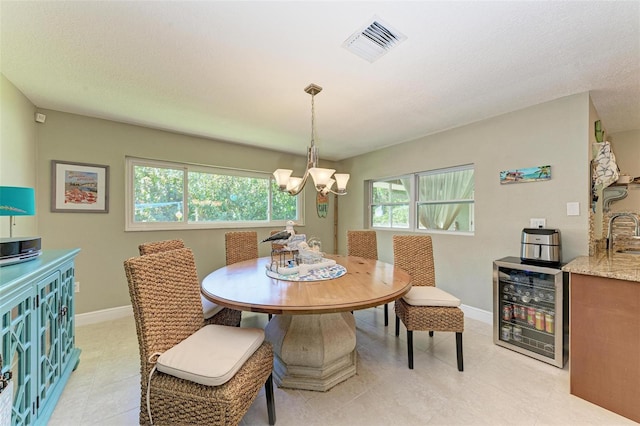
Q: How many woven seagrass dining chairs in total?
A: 6